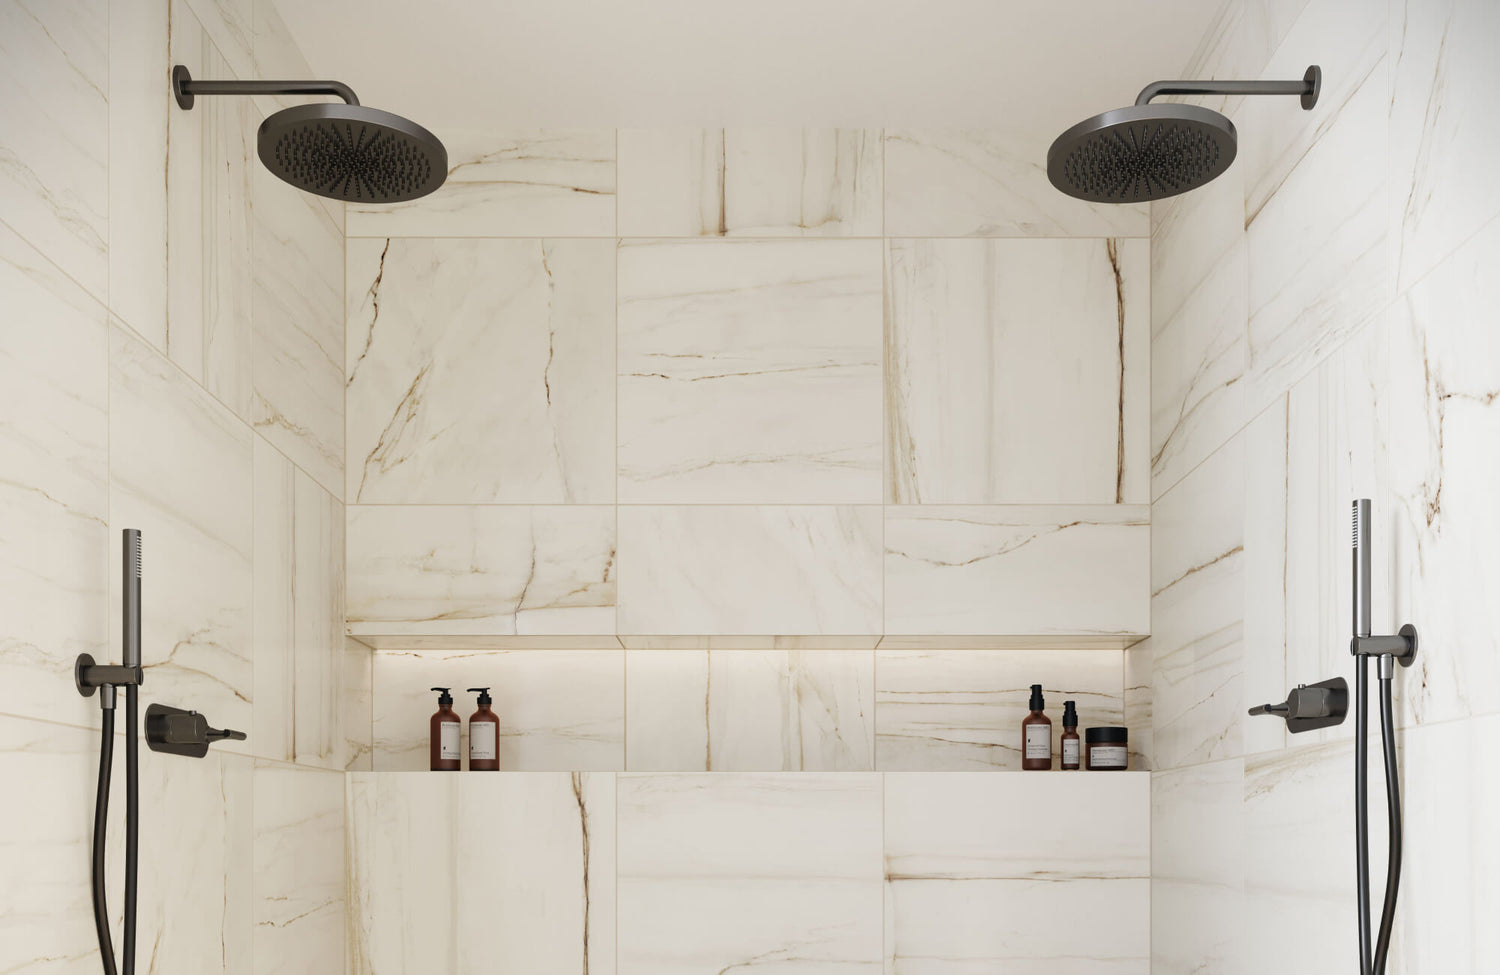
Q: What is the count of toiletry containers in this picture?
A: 5